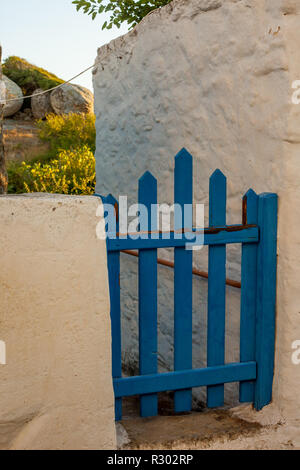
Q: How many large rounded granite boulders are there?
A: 3